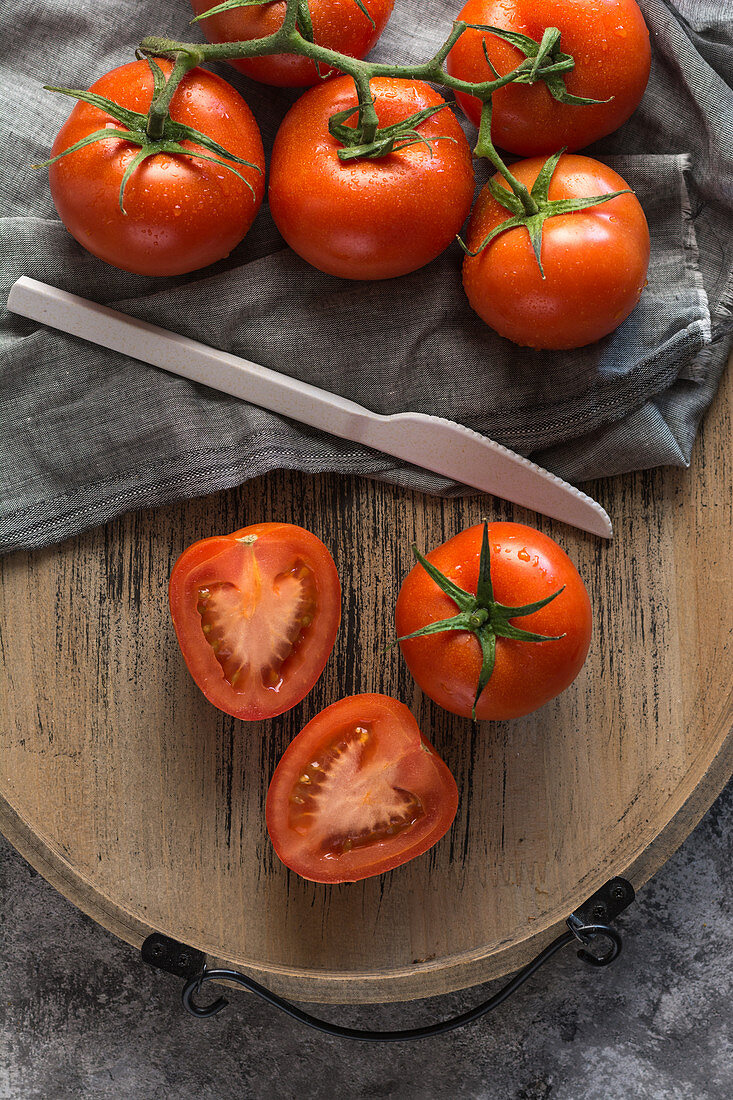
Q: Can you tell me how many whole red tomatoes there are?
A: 6